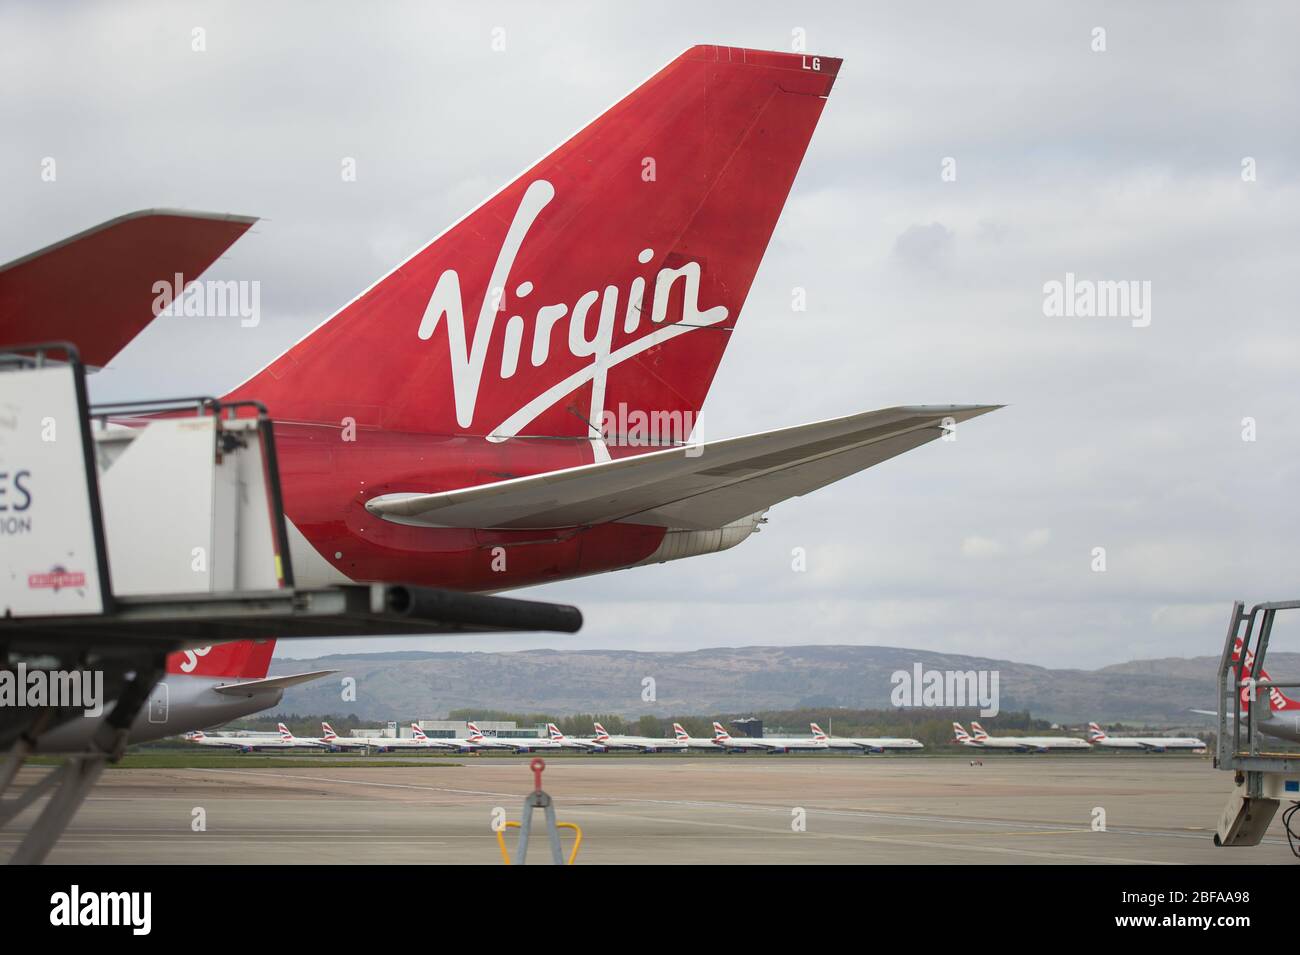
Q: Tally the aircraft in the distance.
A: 13